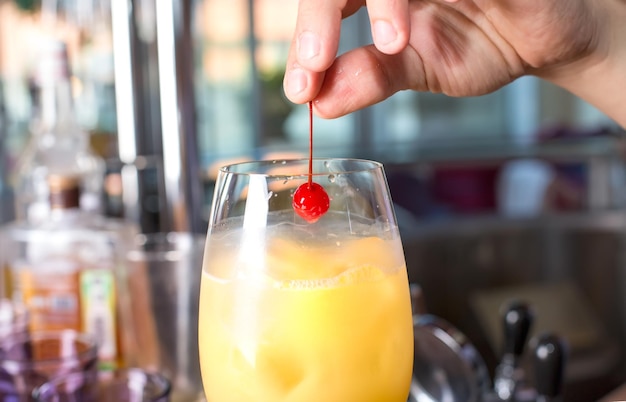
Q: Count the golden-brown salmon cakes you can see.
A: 0